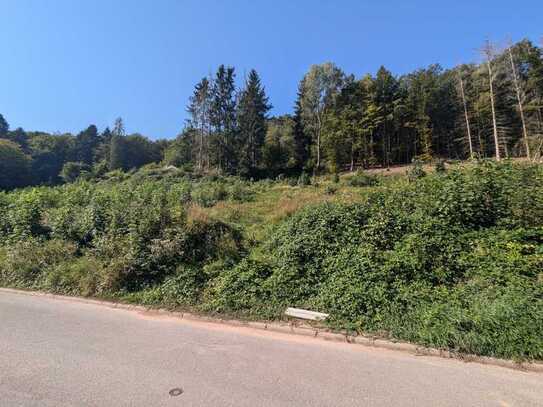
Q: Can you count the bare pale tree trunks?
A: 3